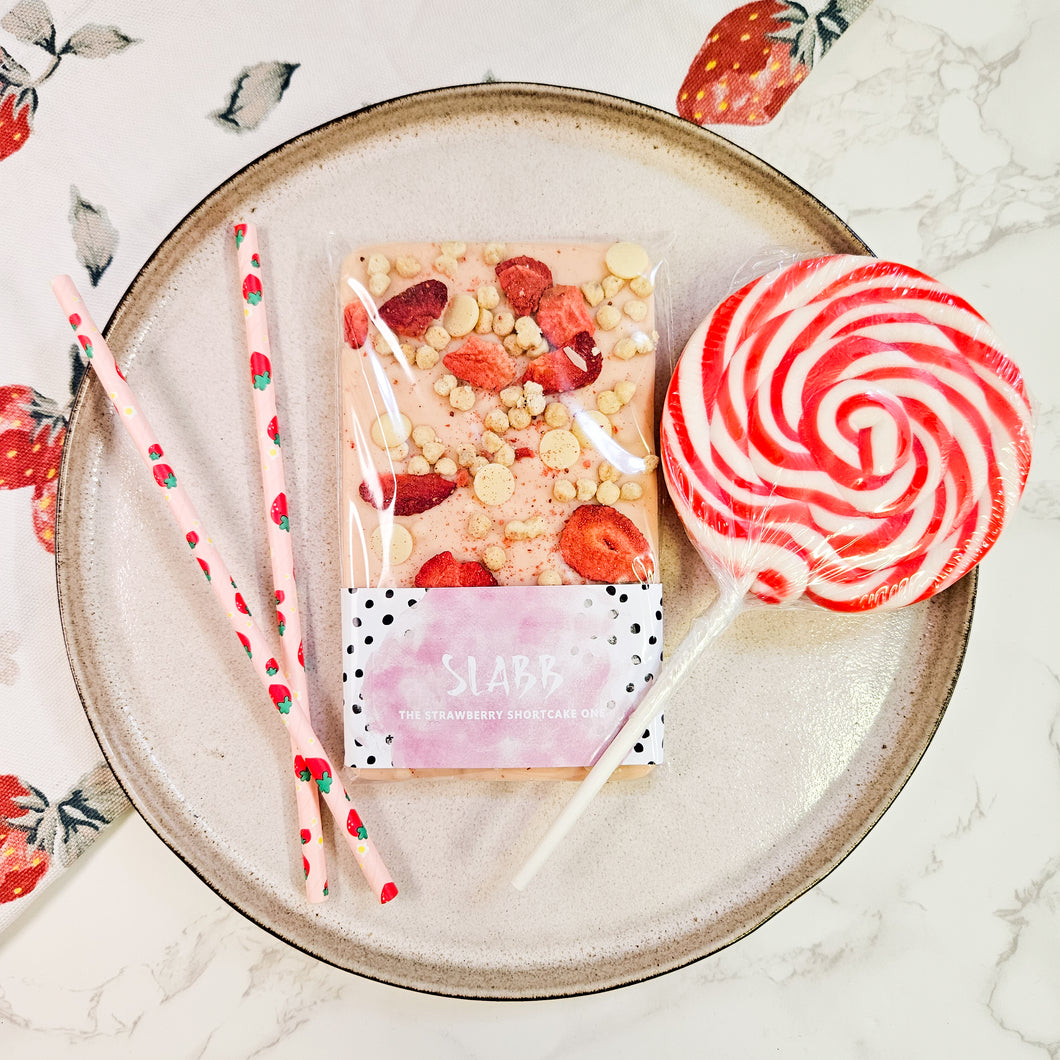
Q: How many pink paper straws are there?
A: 2